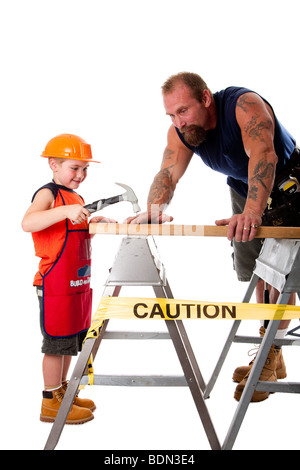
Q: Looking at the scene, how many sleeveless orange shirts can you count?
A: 1